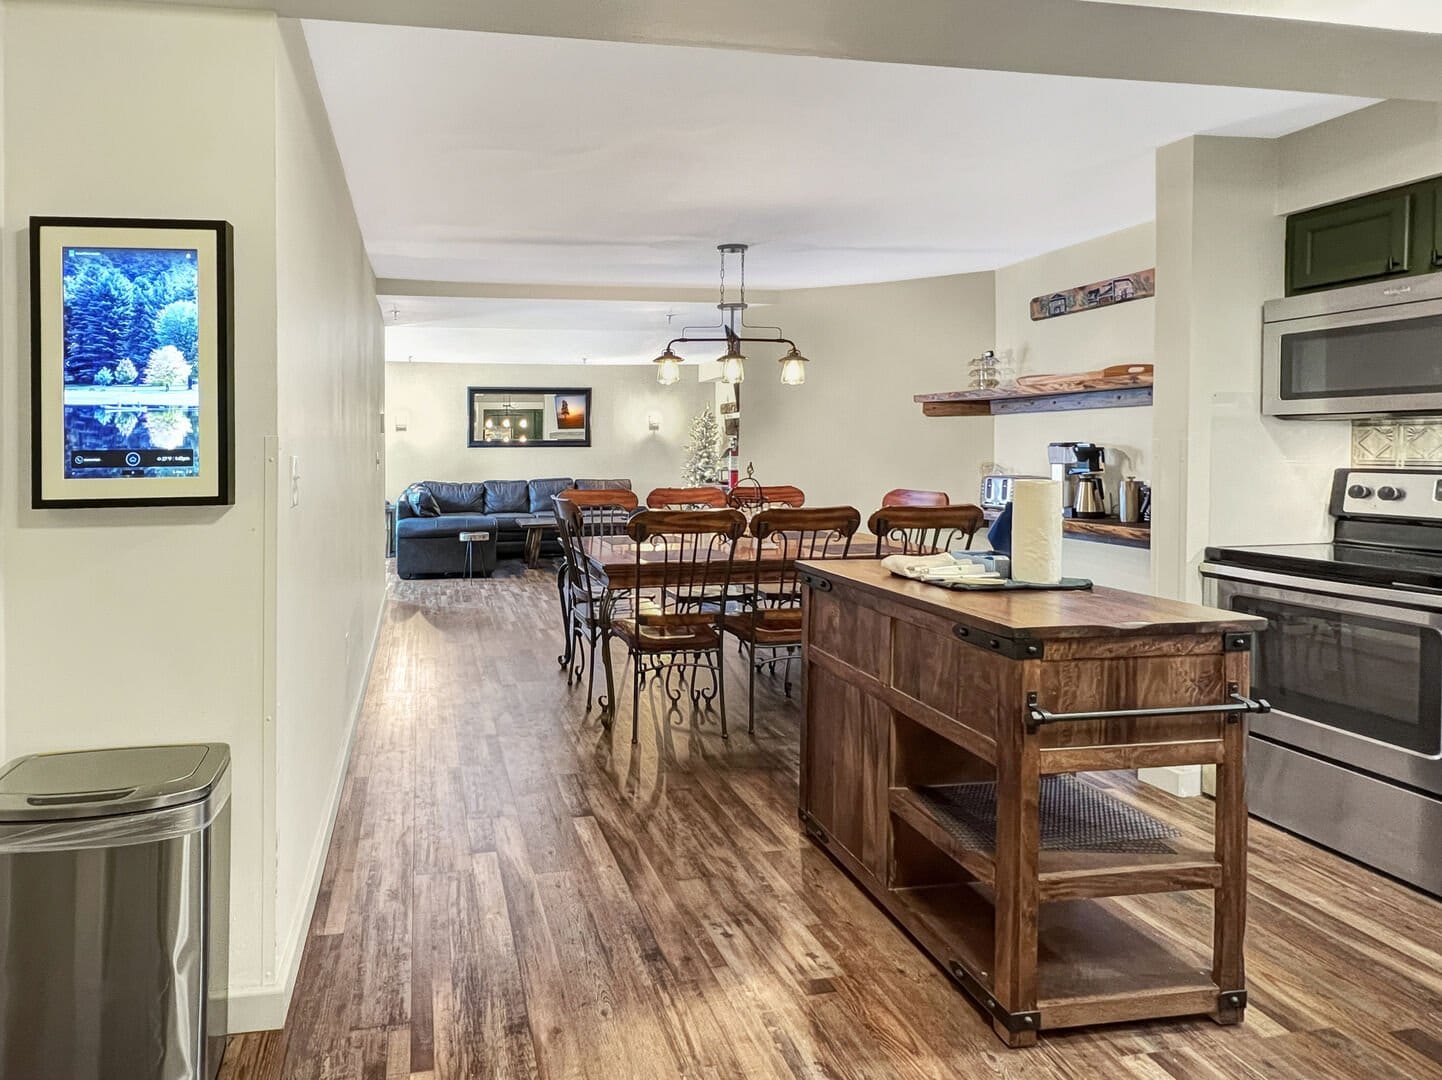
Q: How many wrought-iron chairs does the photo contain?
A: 8